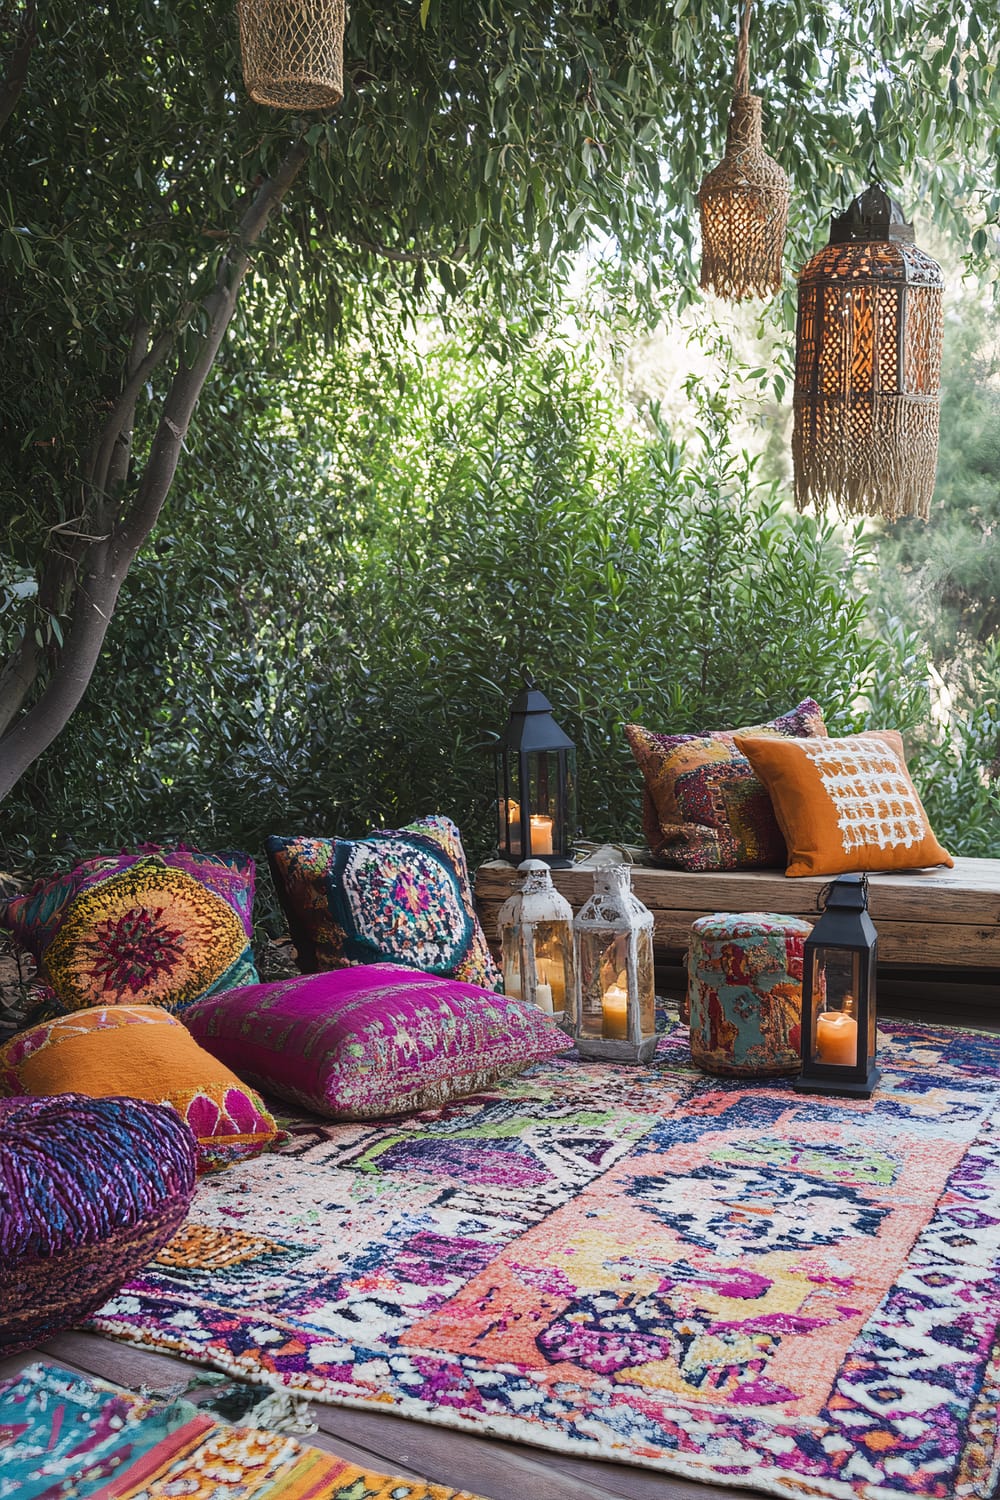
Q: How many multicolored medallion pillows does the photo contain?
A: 2